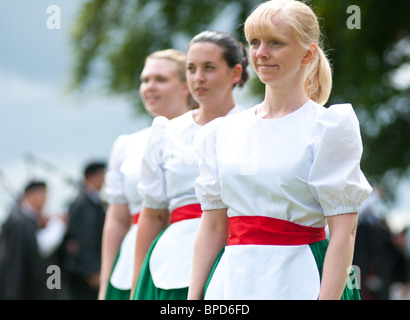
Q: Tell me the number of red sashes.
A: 3